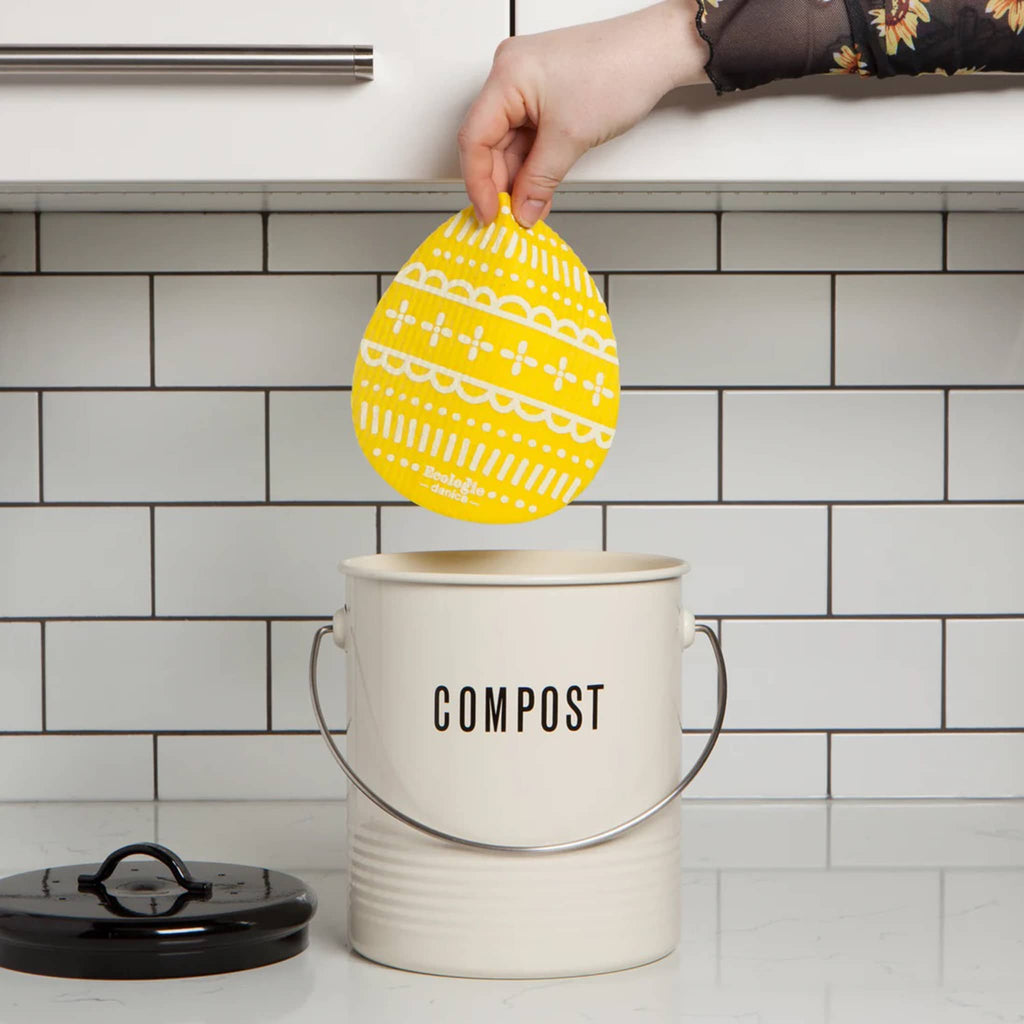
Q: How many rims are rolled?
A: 1